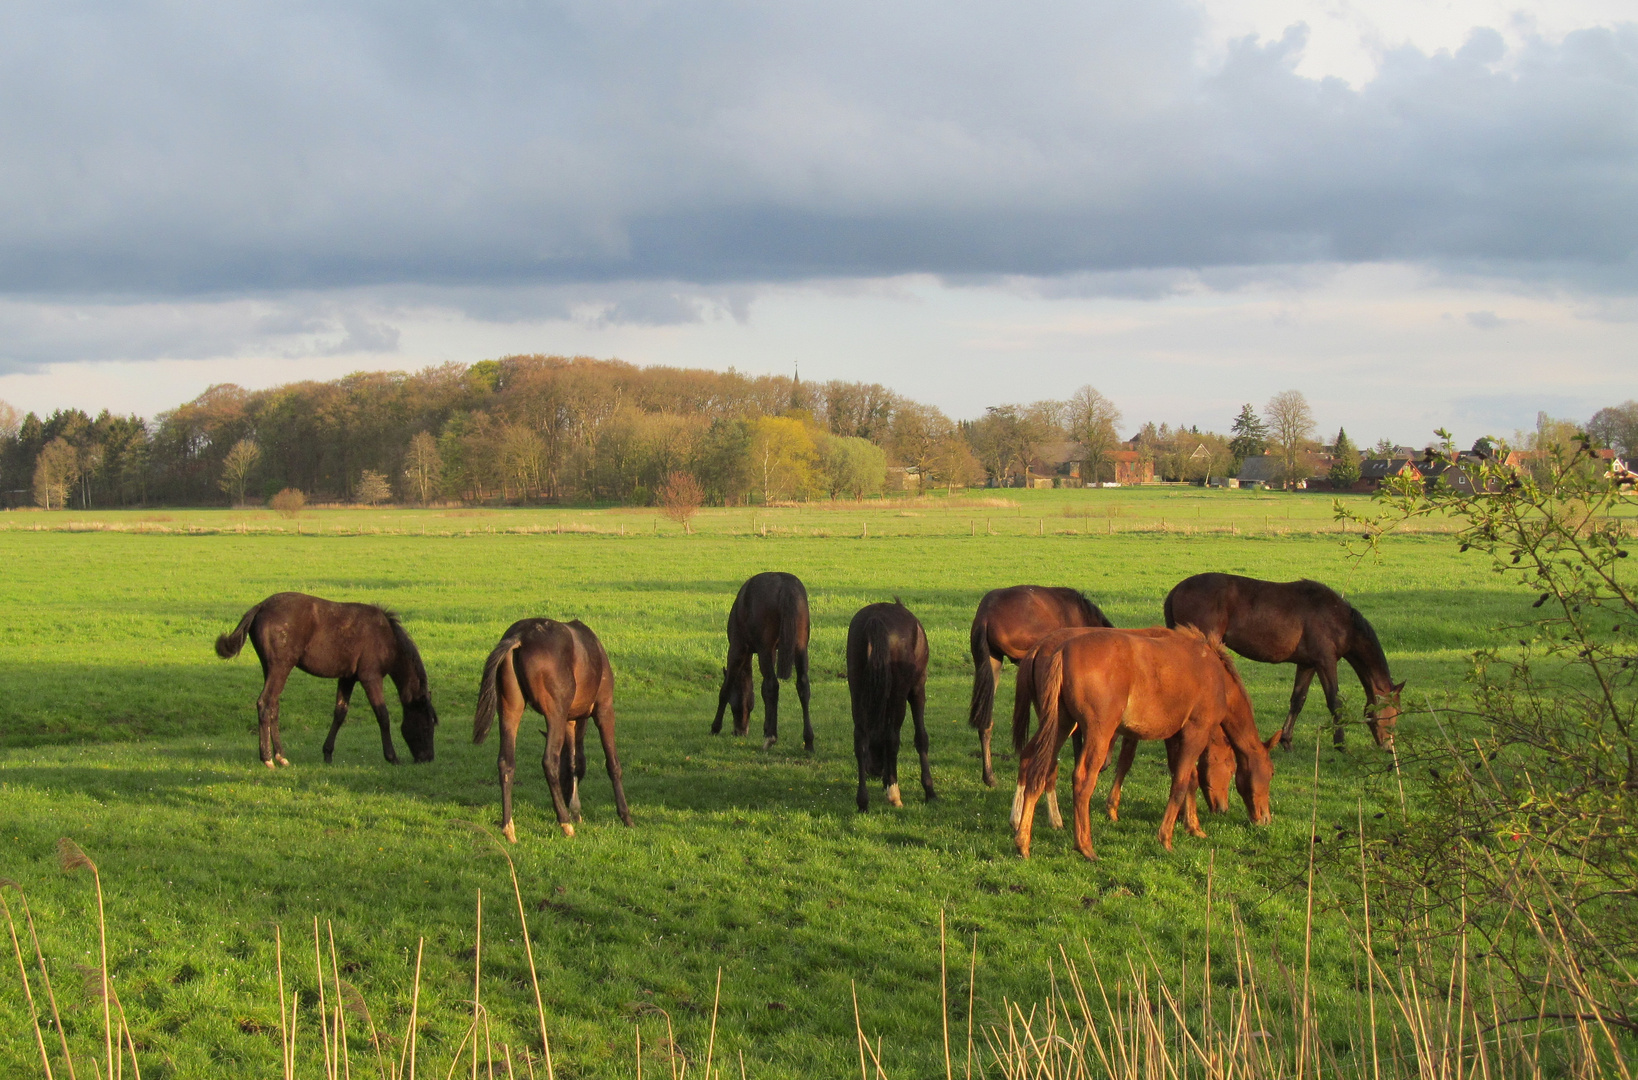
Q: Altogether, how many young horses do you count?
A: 8